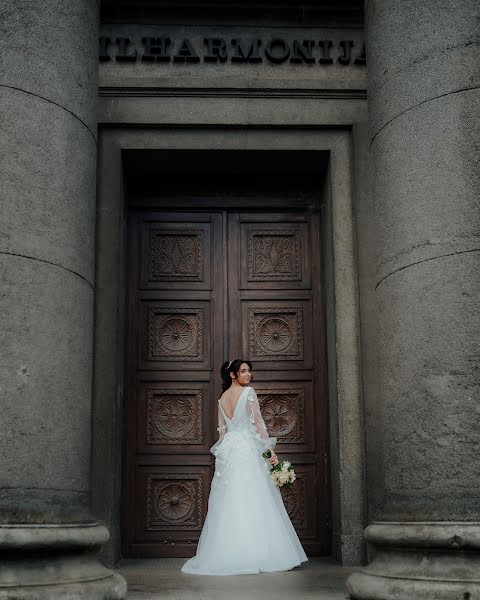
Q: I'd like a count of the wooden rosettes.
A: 6